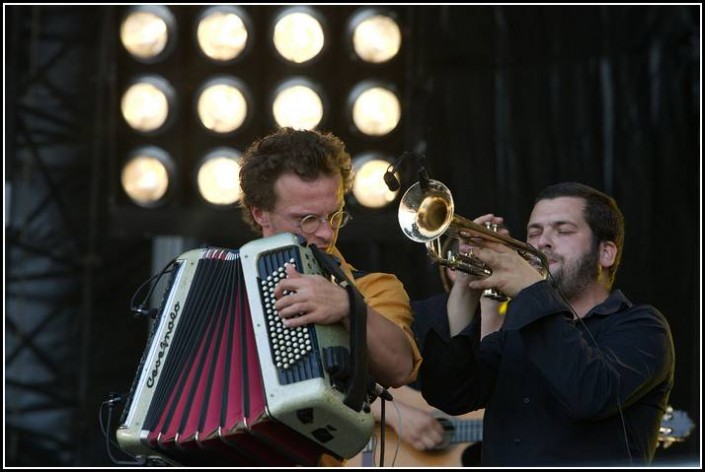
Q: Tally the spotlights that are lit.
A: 11